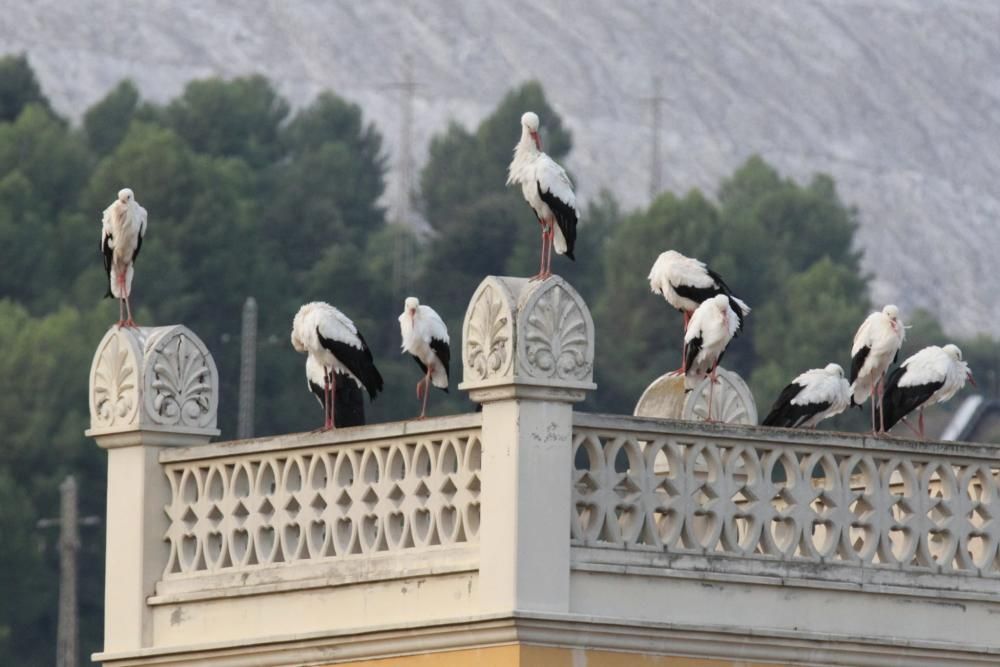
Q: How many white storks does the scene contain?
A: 10